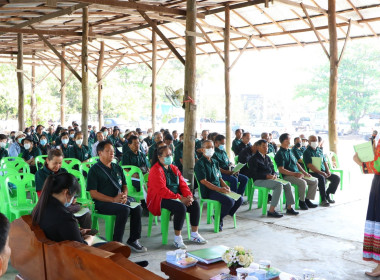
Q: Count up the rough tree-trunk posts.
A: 9